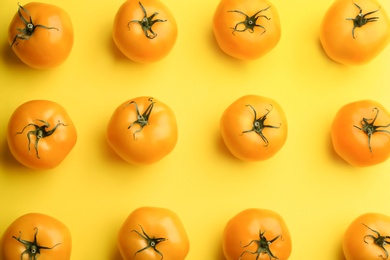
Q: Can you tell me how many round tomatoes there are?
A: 12